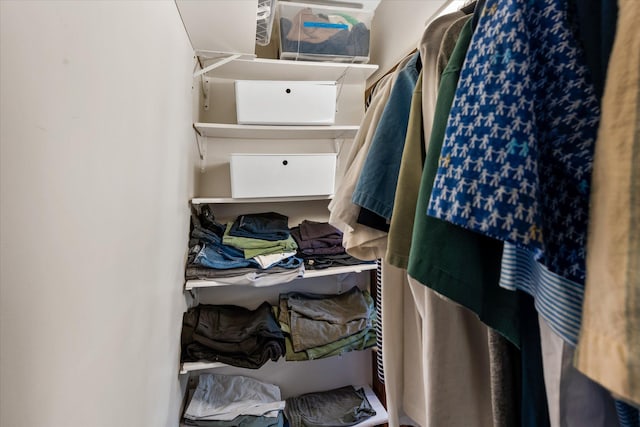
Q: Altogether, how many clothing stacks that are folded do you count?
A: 6